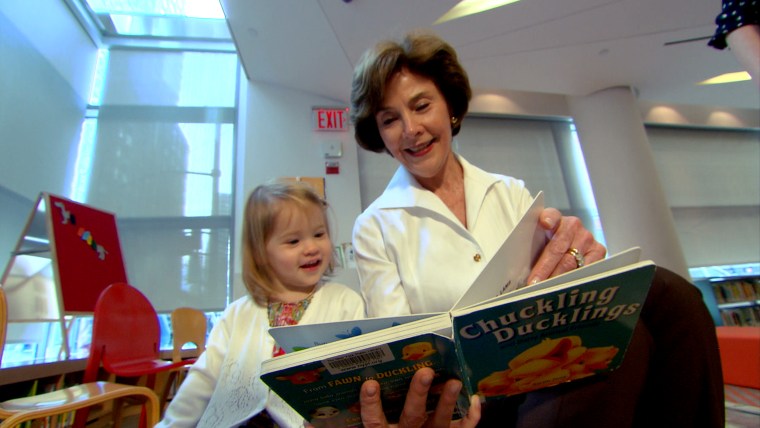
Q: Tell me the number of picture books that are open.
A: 1